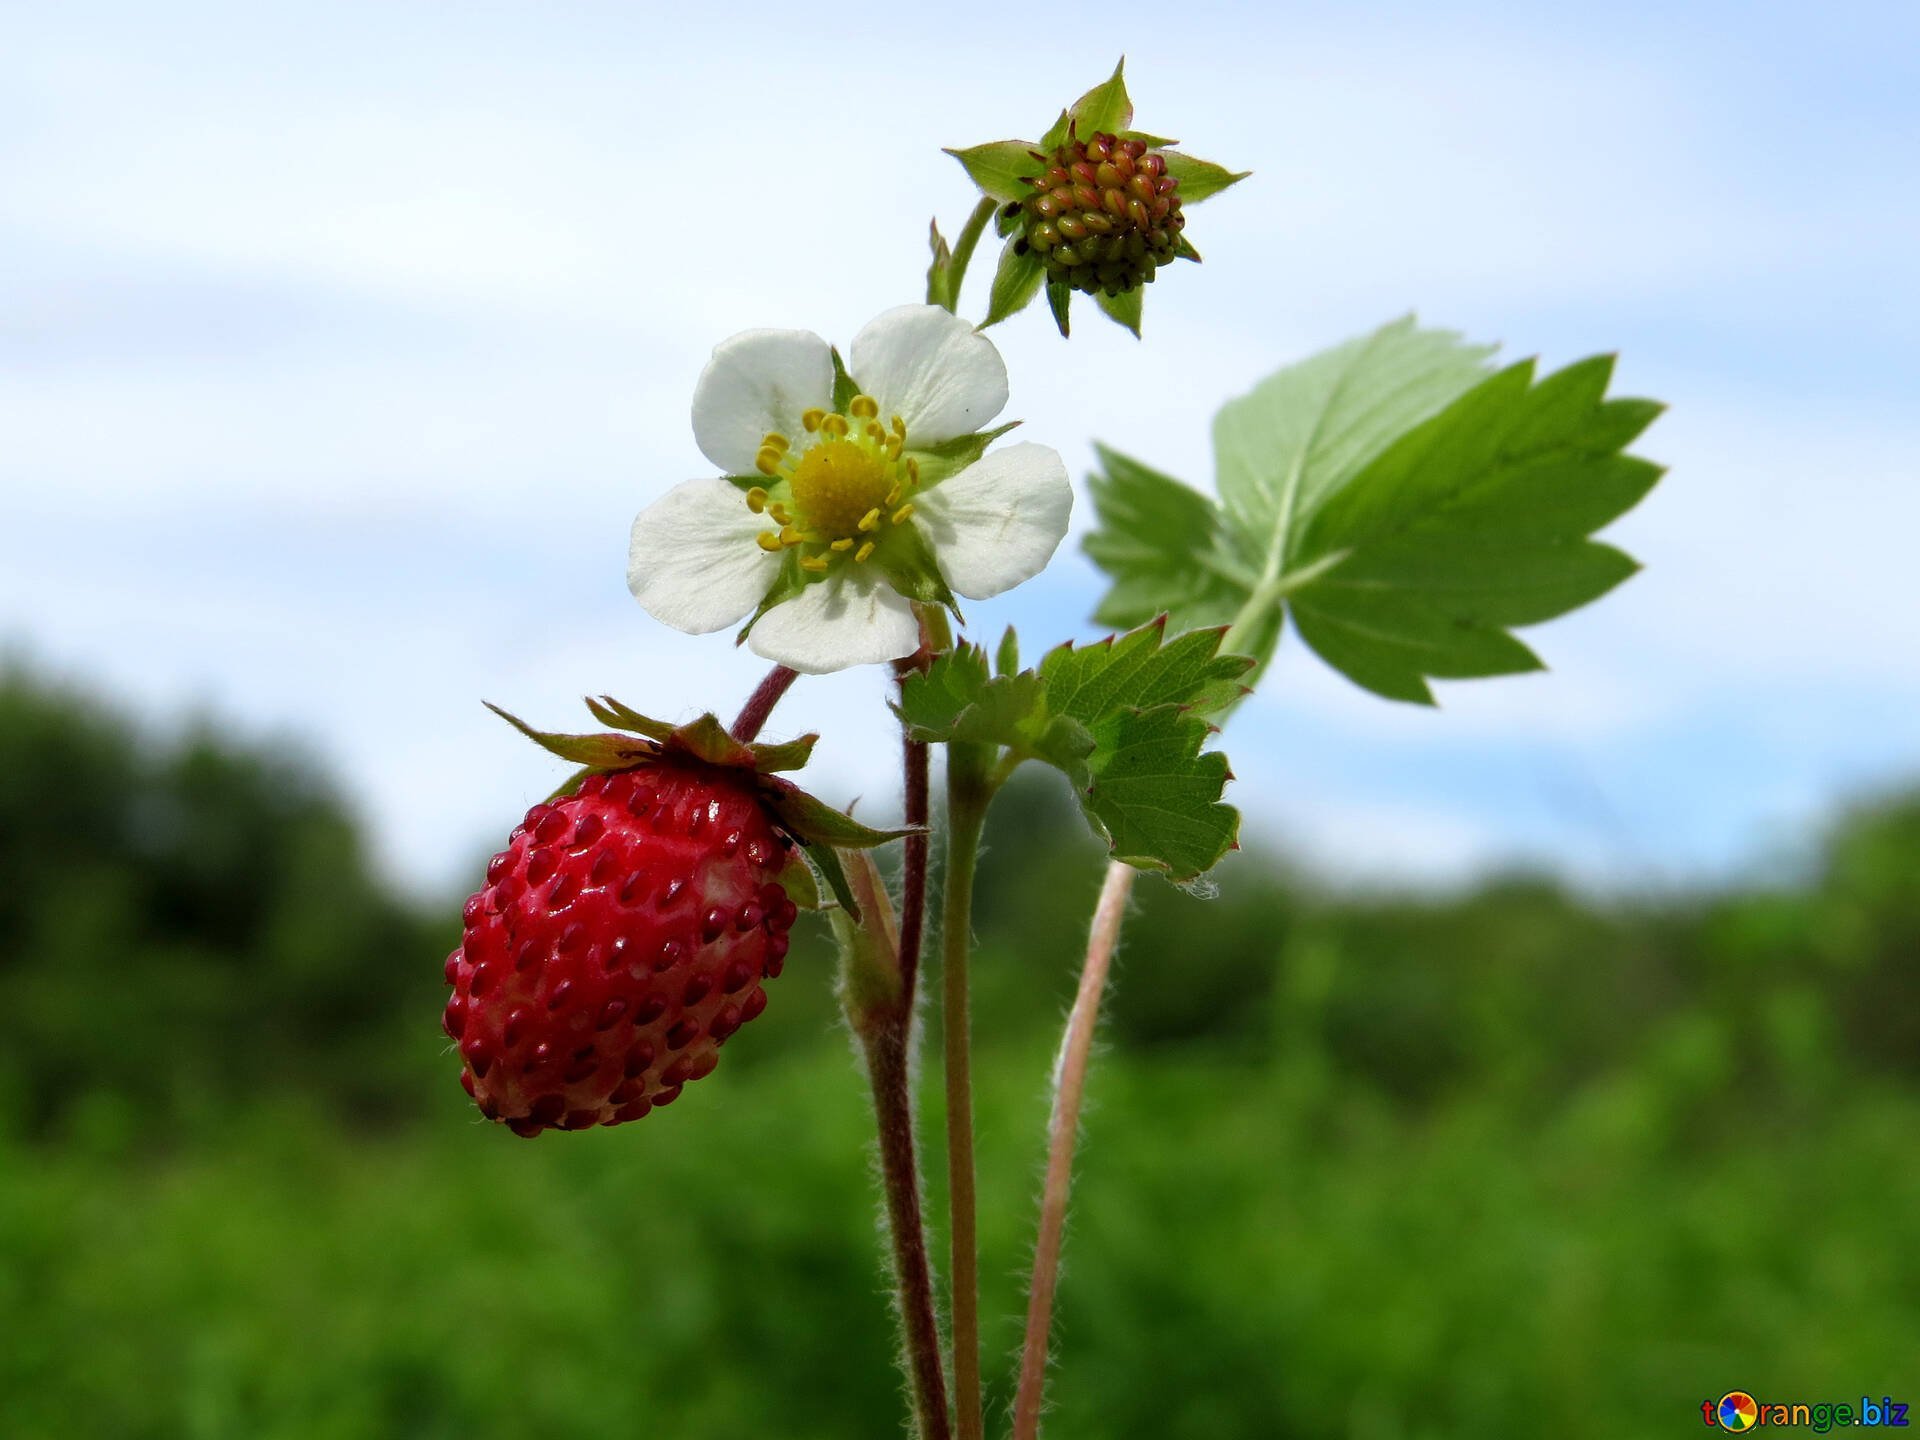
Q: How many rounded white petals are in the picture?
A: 5